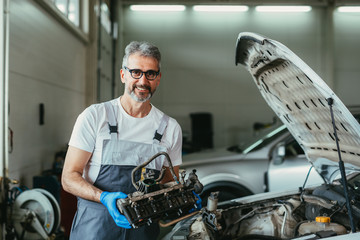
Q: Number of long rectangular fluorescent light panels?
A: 4